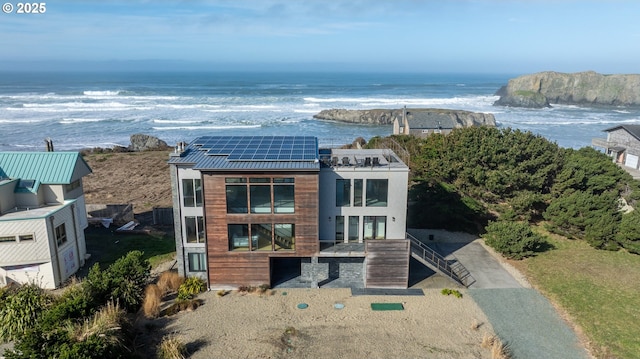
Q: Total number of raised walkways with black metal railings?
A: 1